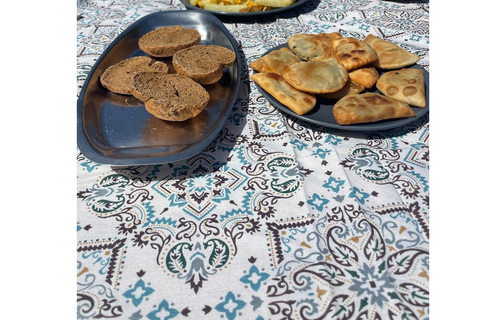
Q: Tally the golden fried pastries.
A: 10